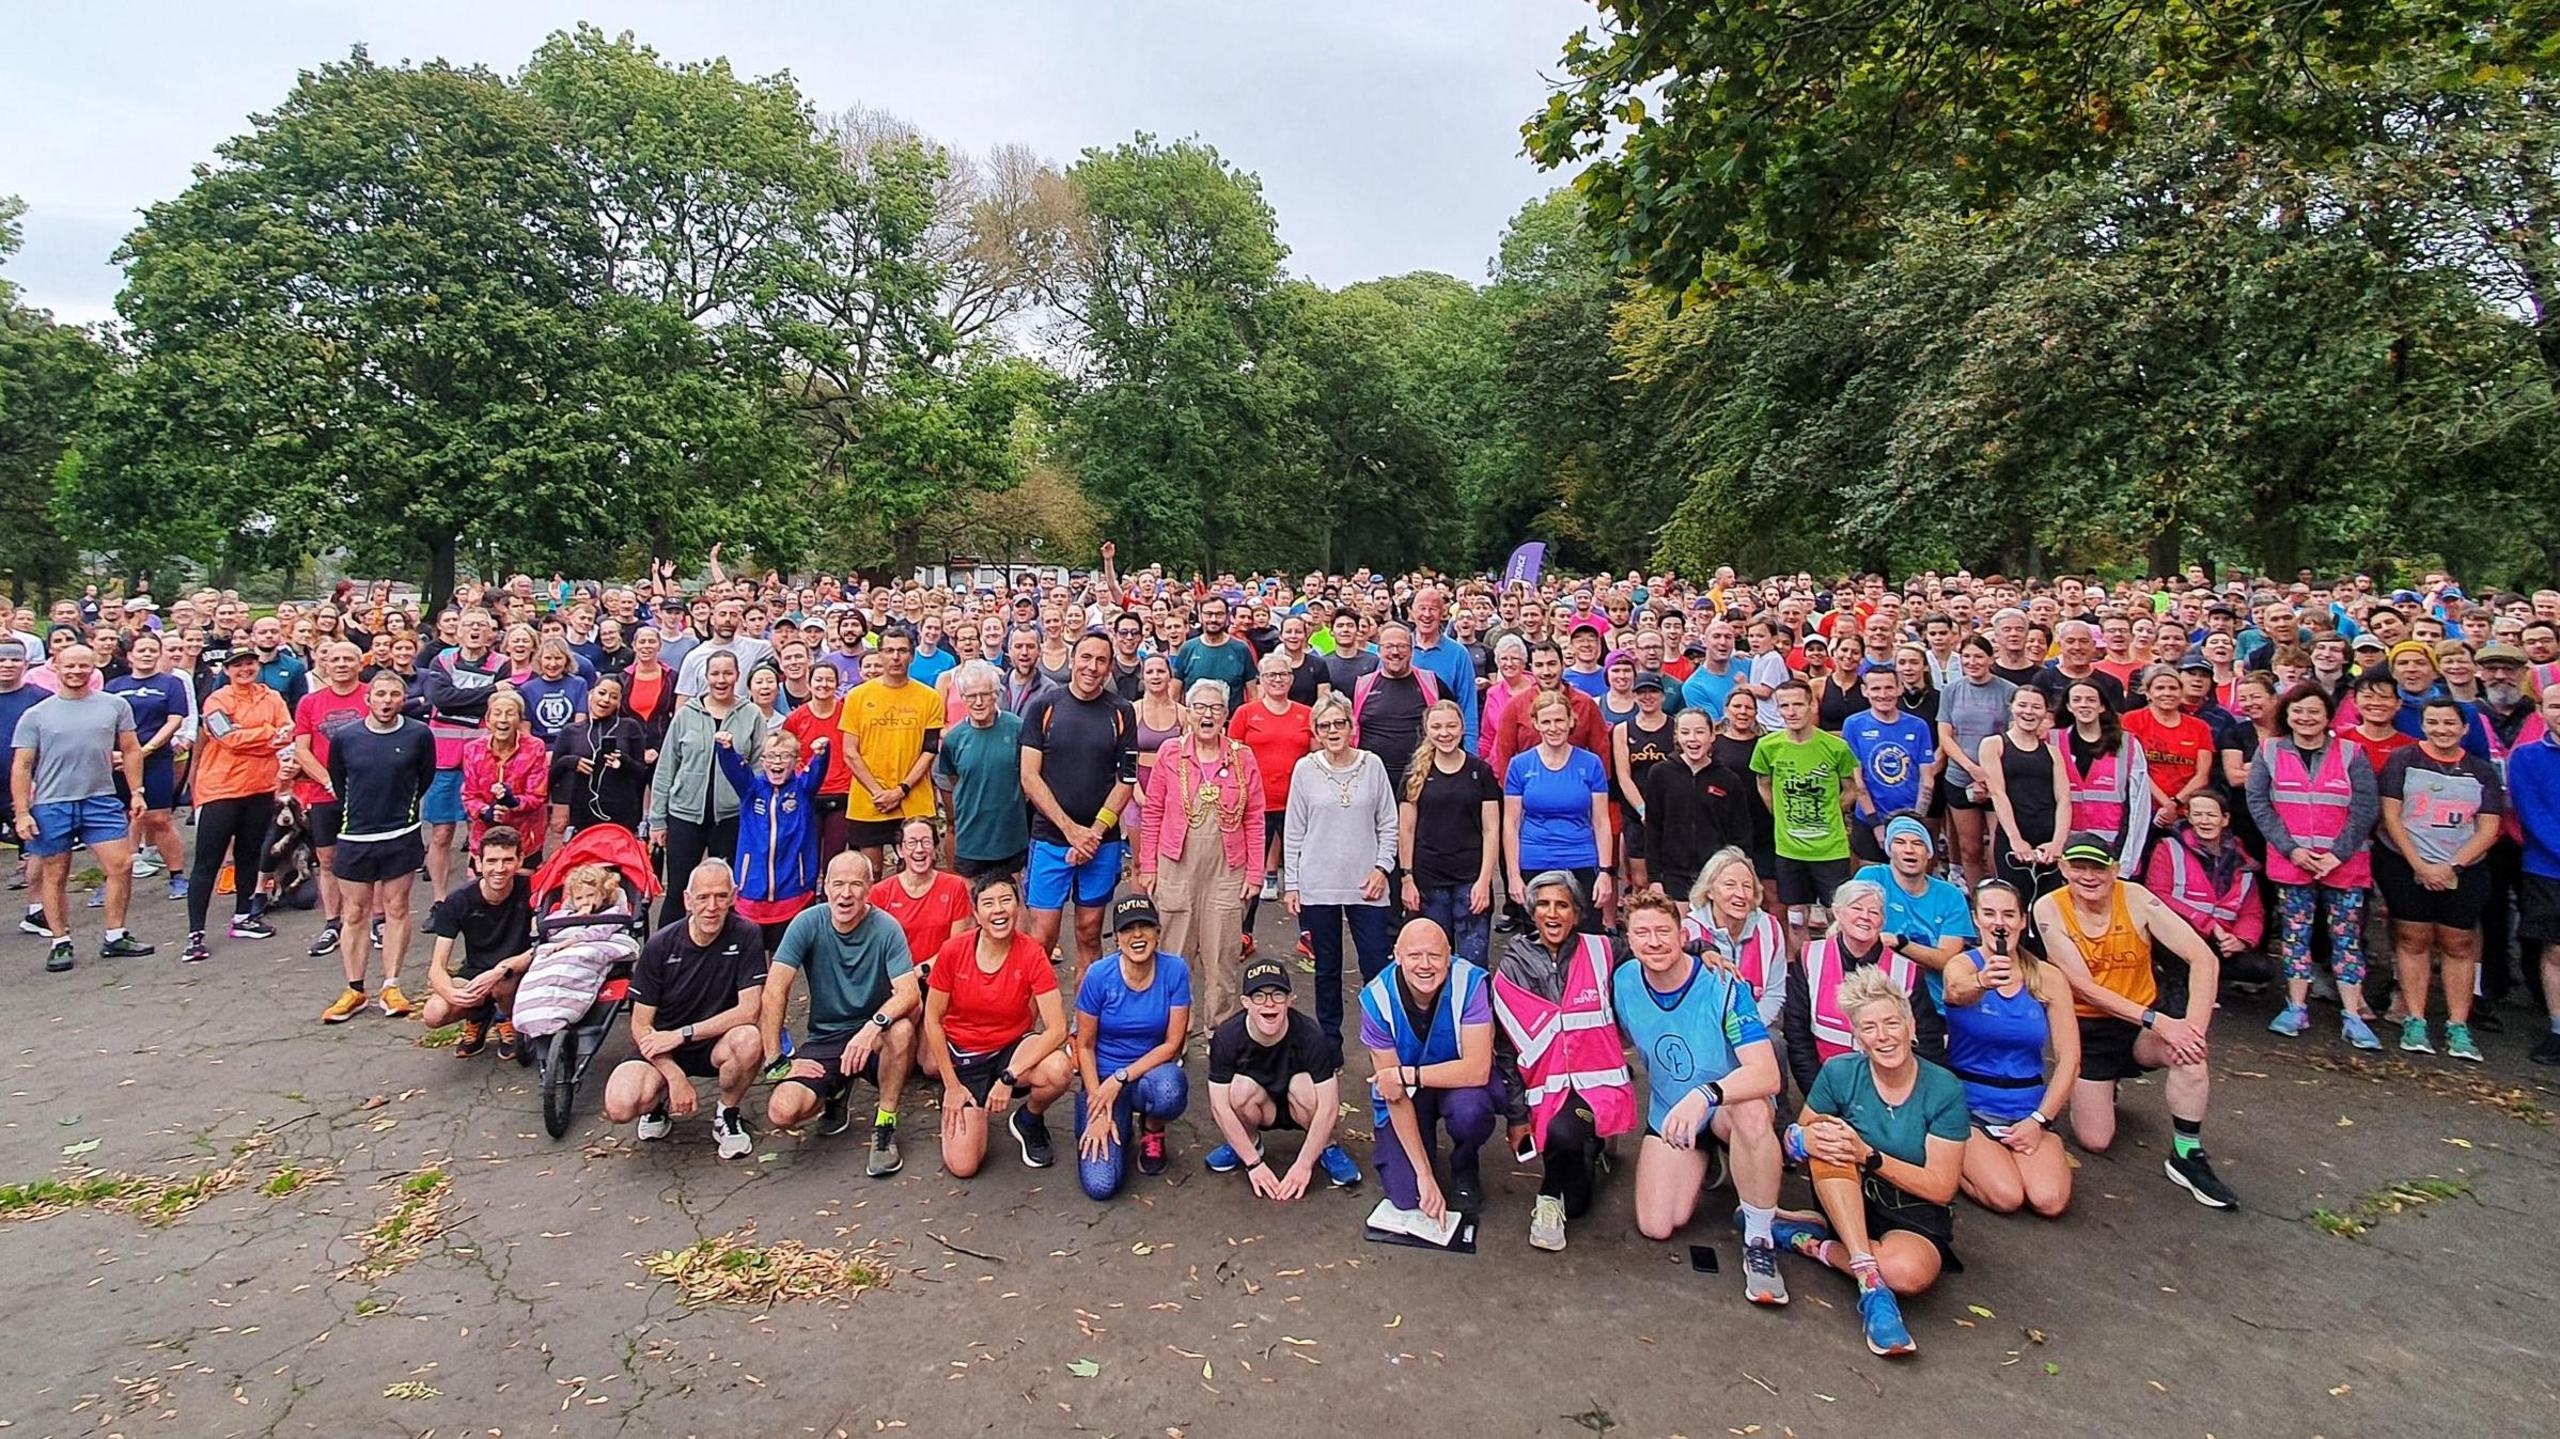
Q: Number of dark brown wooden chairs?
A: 0